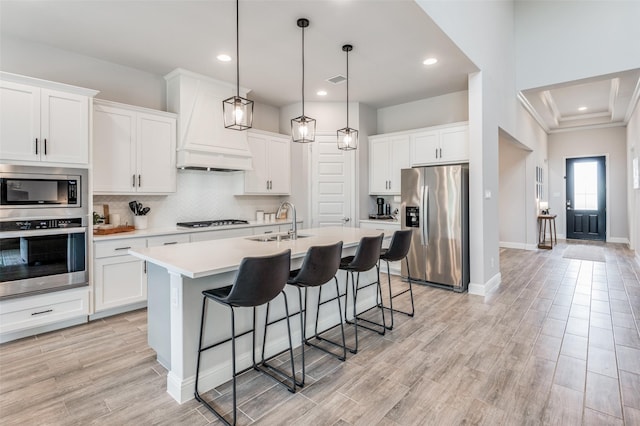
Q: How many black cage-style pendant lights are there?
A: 3